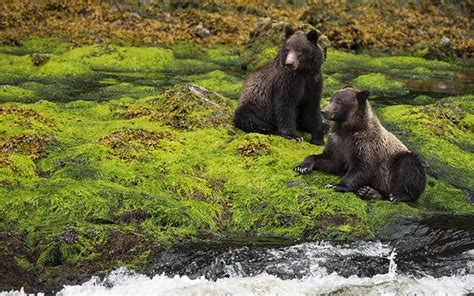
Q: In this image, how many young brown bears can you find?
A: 2